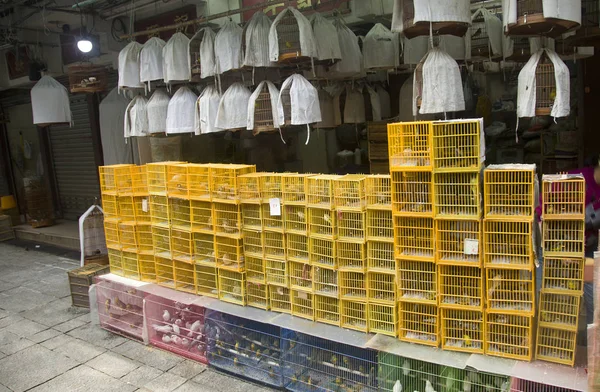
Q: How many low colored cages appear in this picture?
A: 6